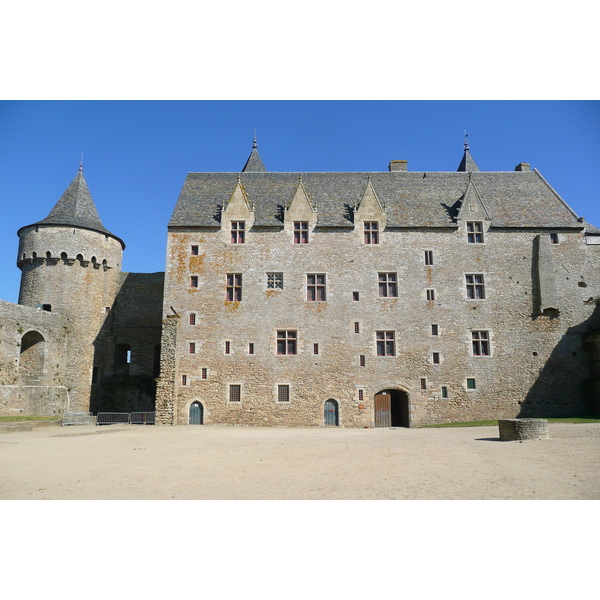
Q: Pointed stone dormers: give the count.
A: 4